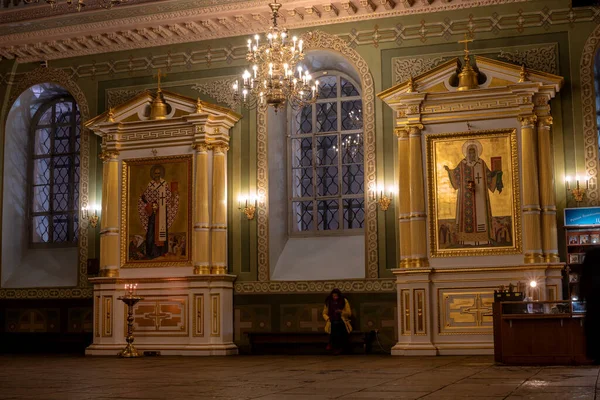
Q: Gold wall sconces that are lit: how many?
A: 4